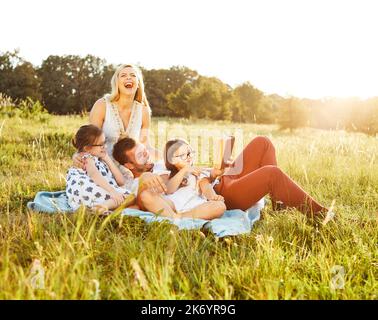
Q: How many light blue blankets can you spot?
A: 1